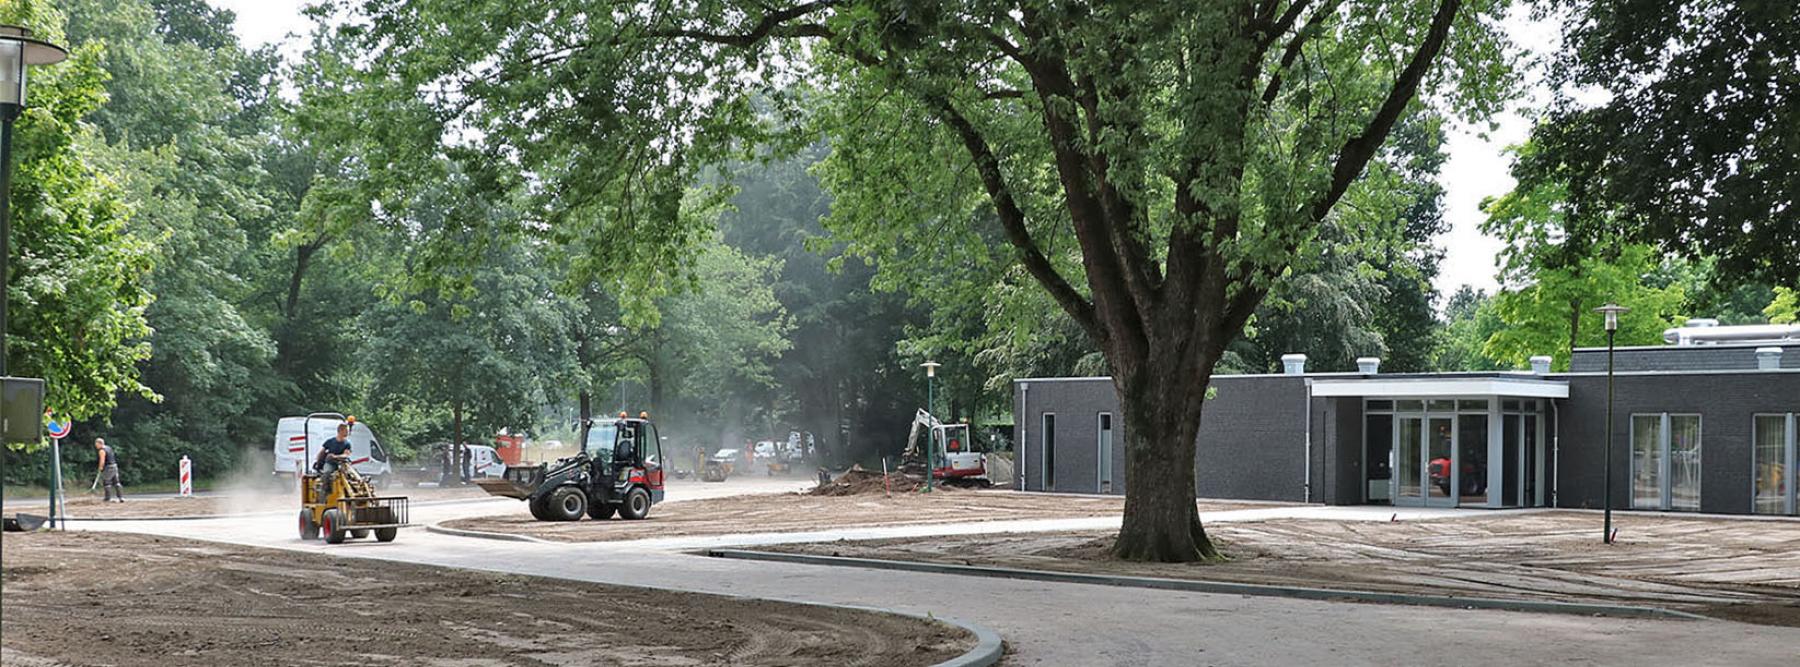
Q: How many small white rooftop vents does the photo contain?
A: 4